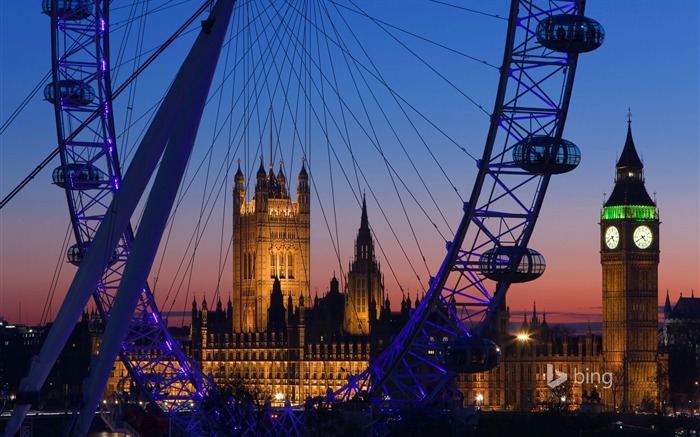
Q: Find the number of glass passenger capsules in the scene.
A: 8